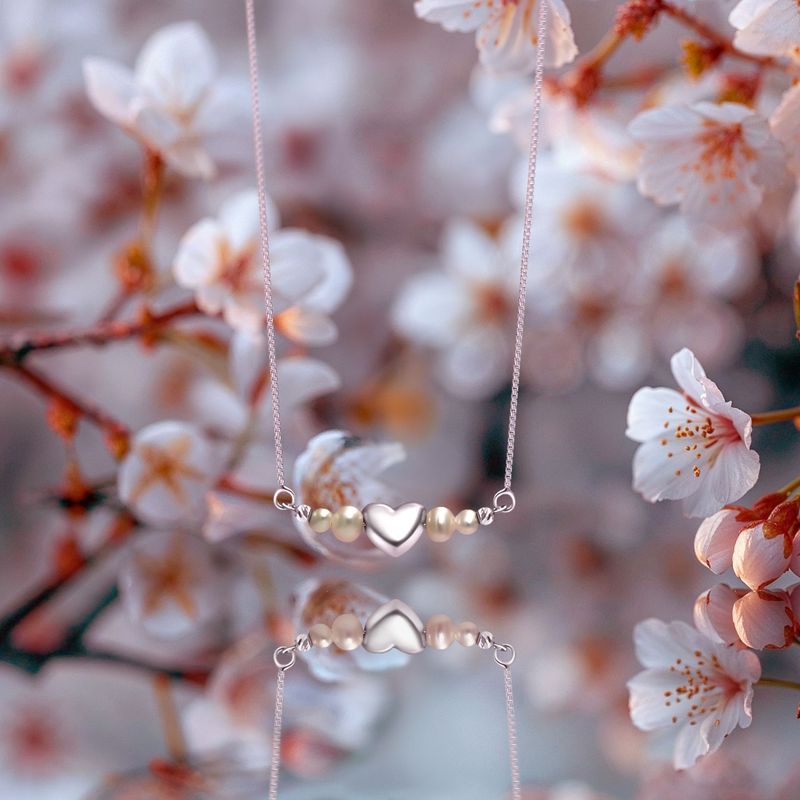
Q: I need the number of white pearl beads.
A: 4